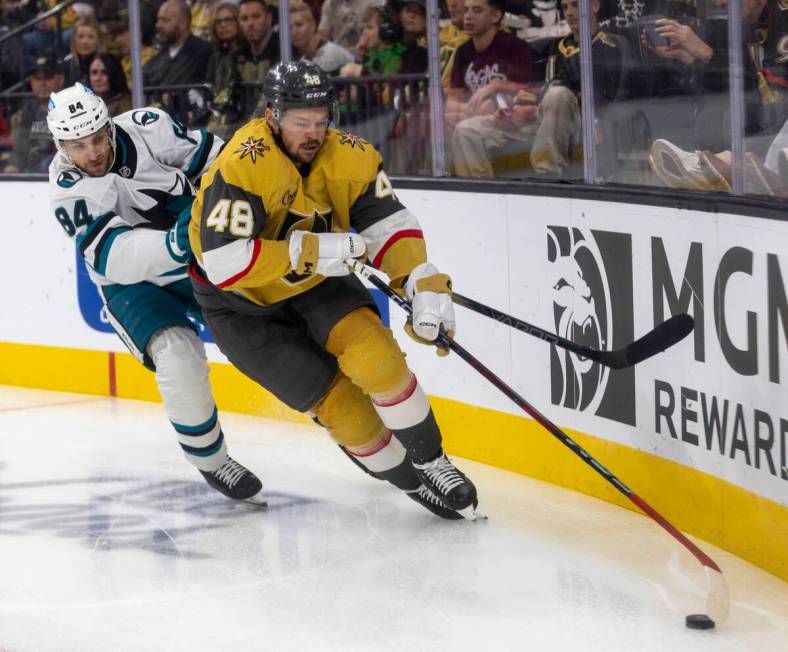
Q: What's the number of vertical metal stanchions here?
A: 5